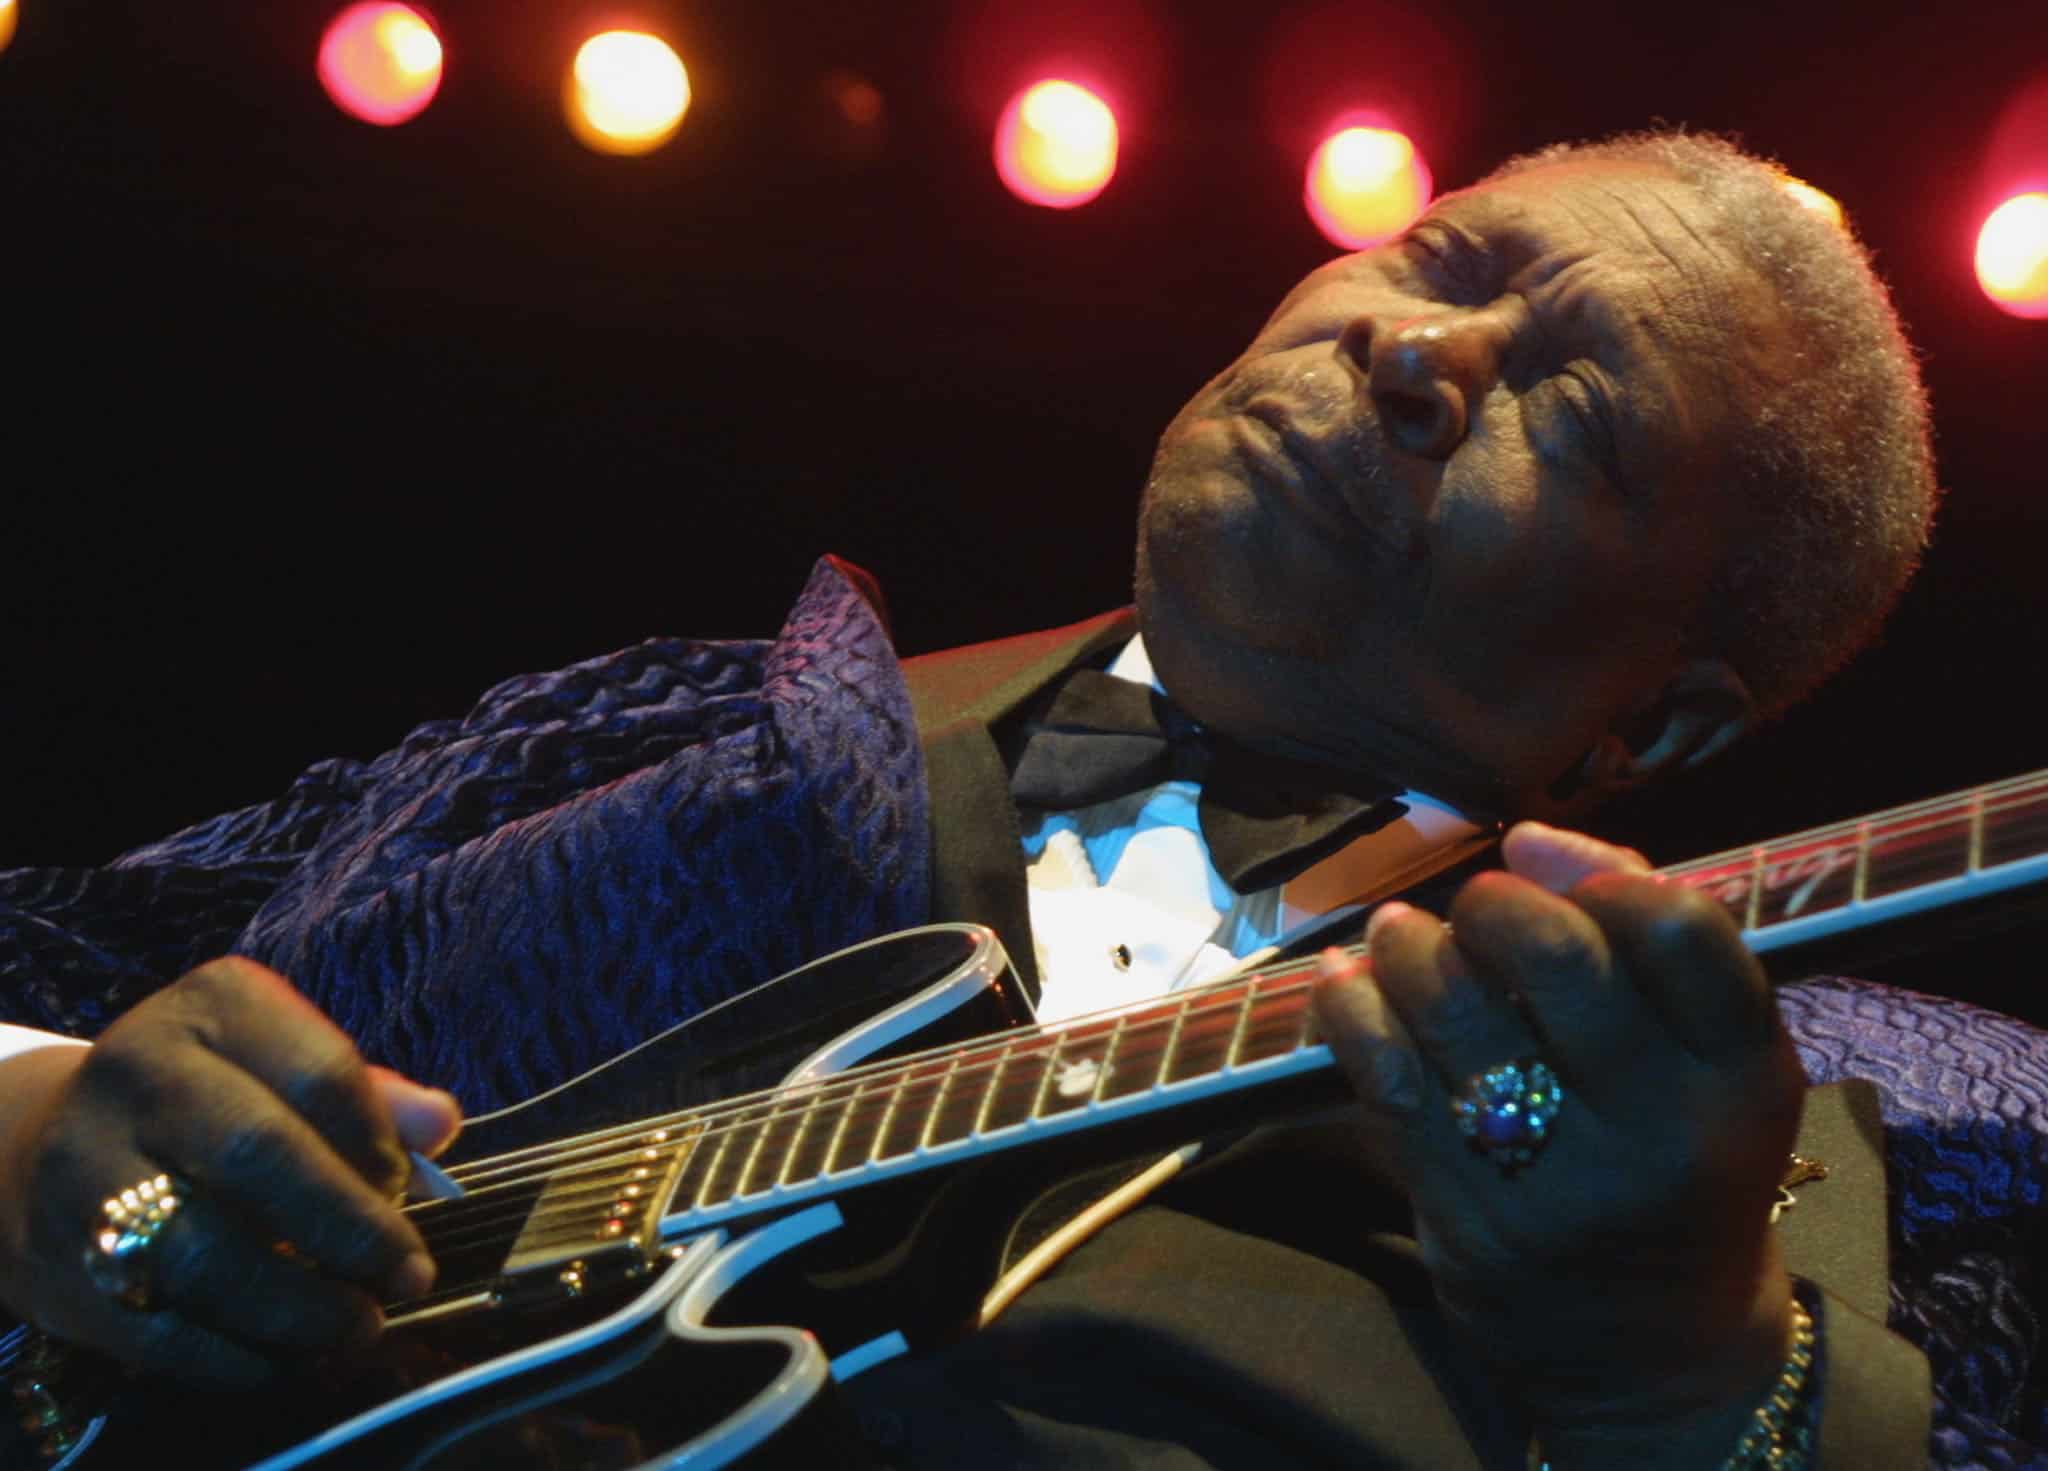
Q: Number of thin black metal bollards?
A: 0